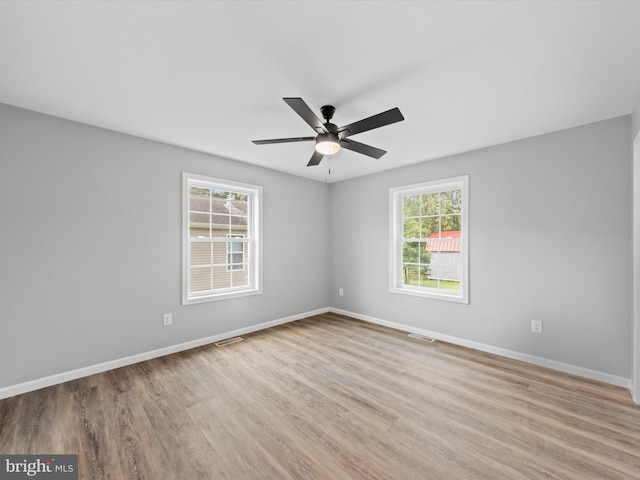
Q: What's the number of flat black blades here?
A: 5